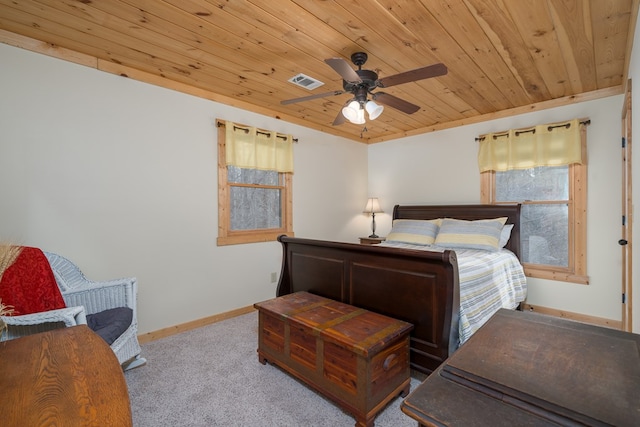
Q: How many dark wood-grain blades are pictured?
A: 5